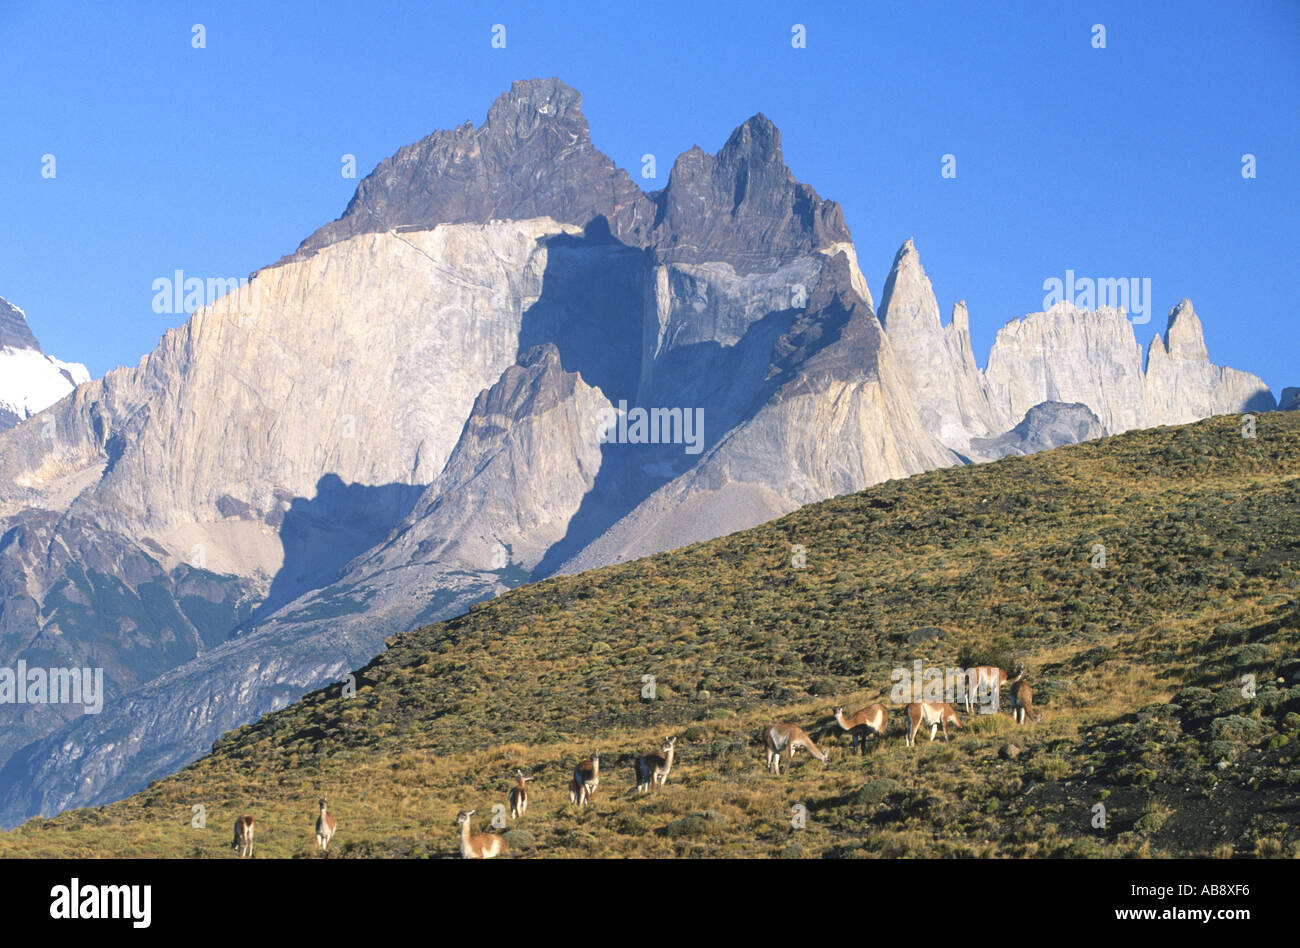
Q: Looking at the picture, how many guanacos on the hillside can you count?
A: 11